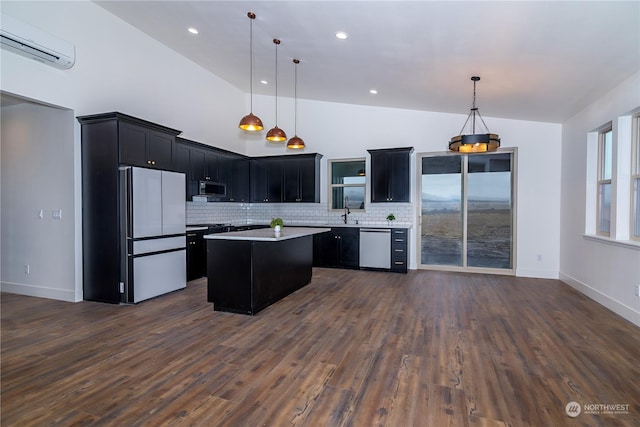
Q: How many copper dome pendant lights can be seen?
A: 3